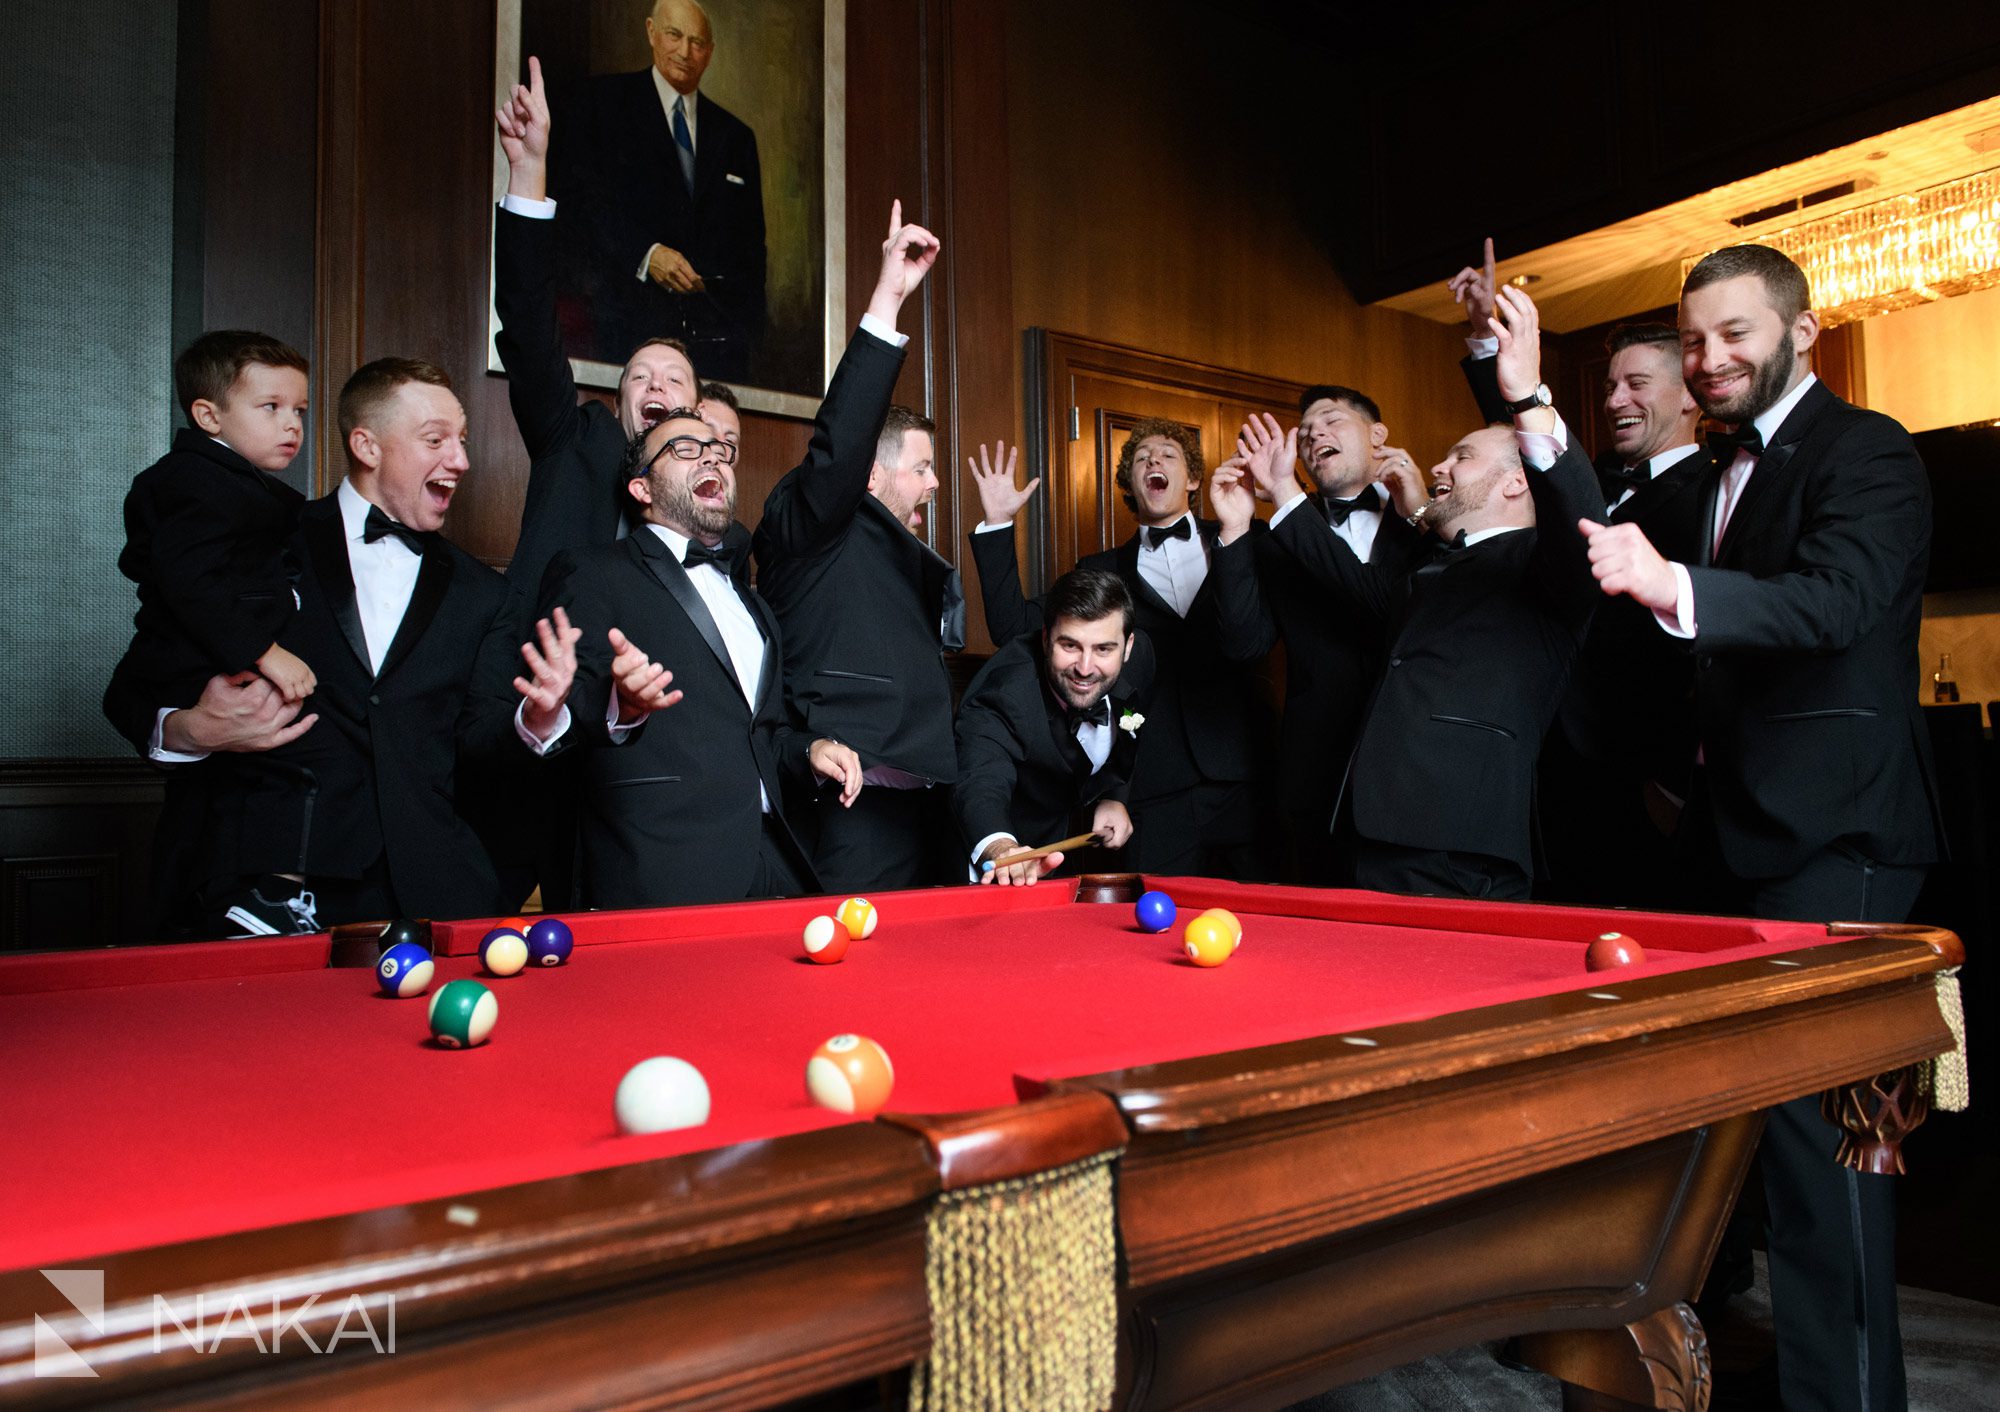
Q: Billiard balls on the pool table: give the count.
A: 14